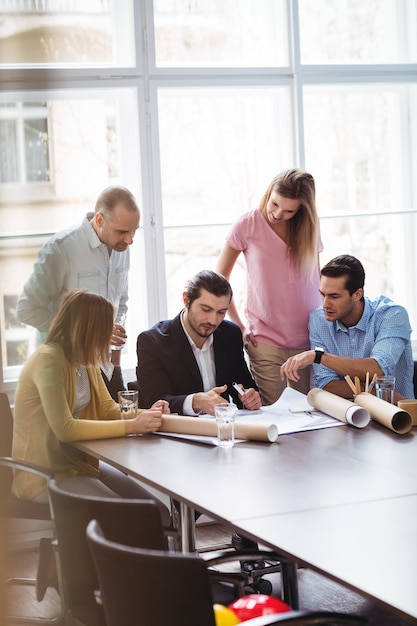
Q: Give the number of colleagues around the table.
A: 5